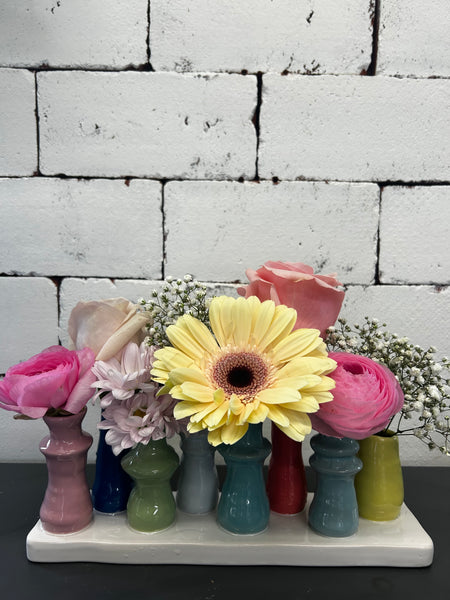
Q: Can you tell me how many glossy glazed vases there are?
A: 8